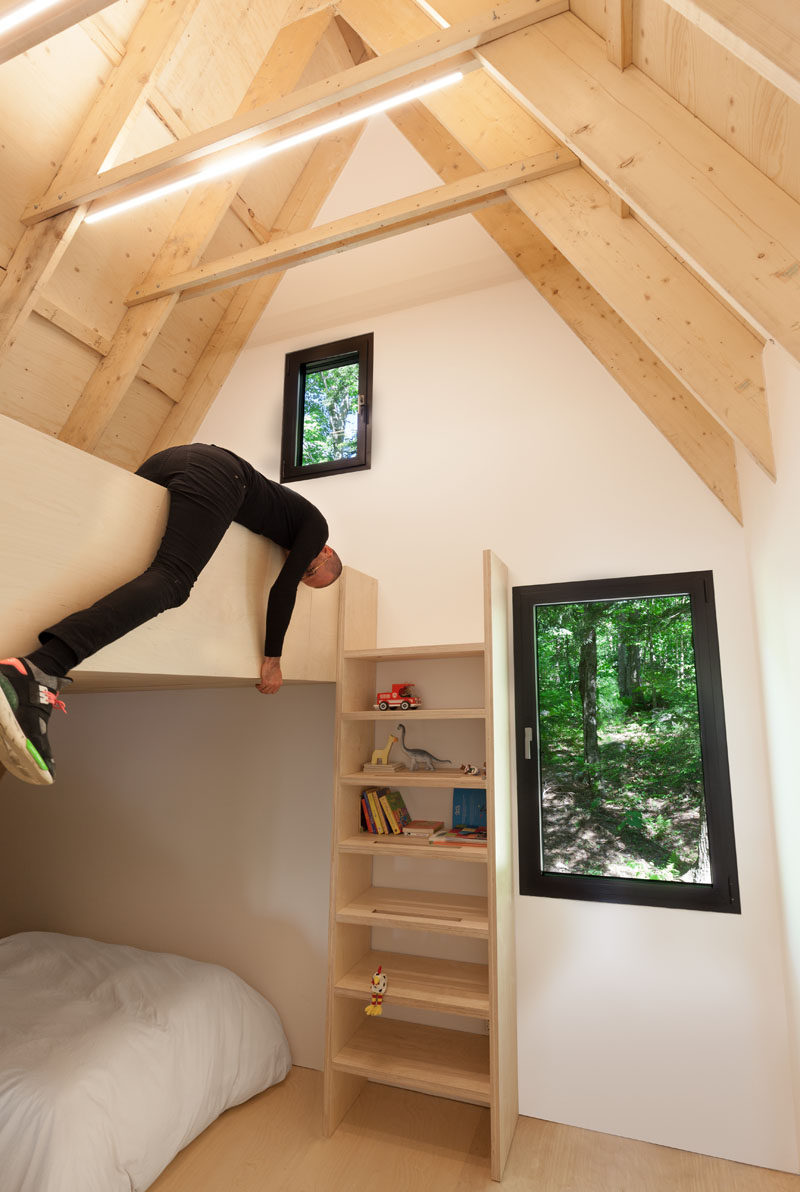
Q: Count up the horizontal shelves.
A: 7